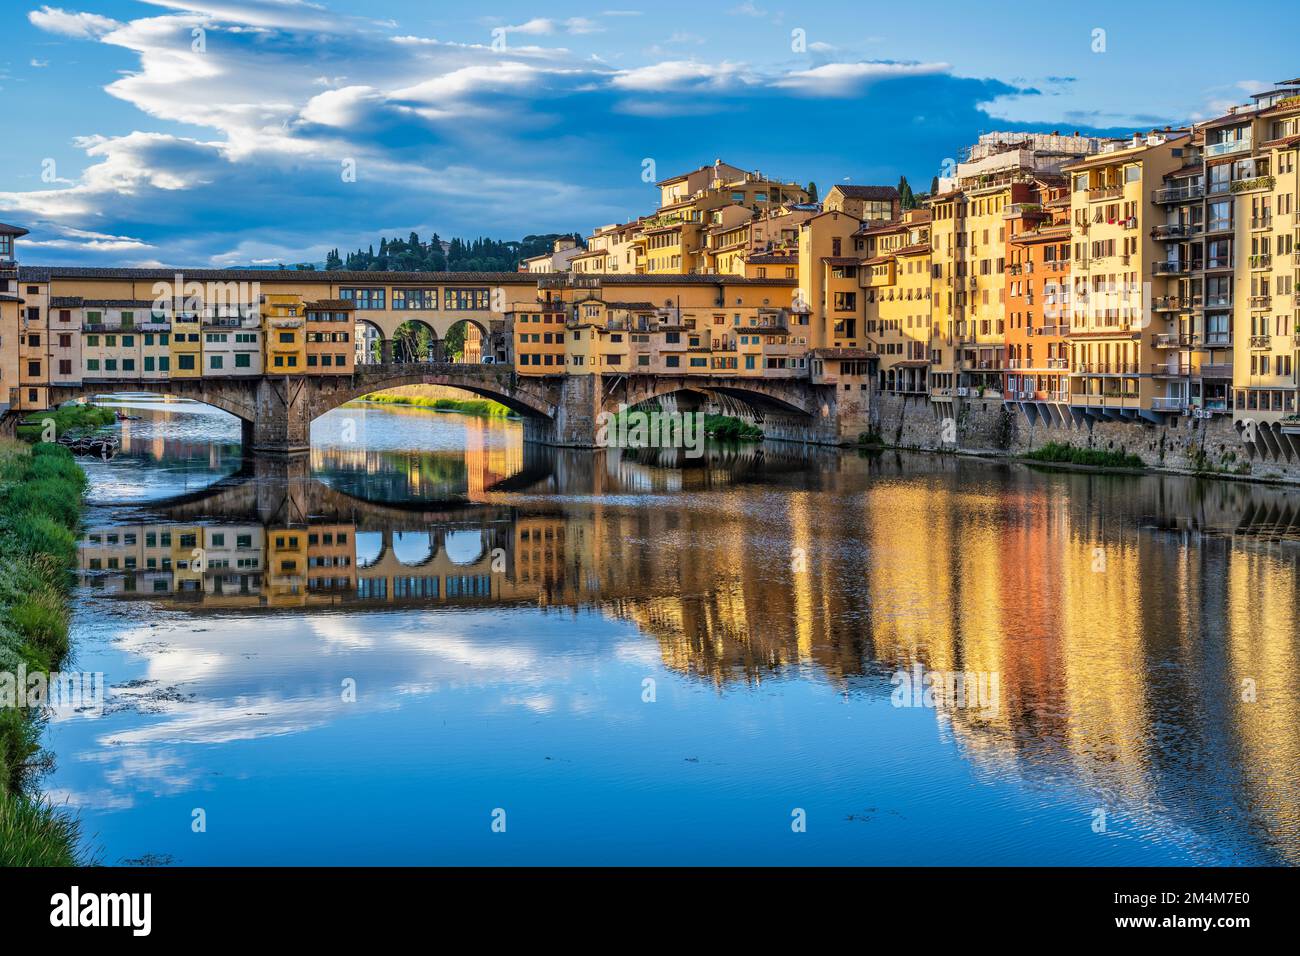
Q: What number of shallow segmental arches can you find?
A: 3